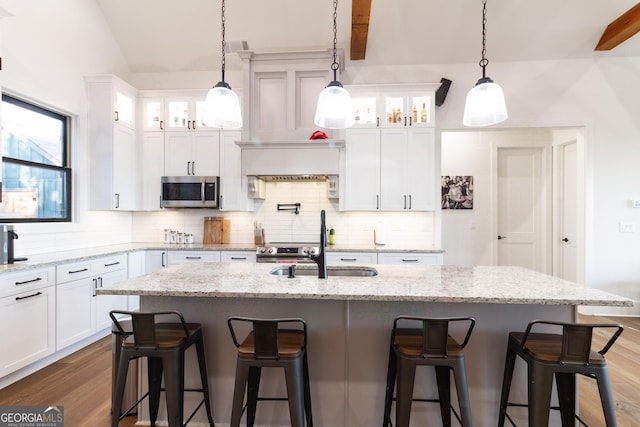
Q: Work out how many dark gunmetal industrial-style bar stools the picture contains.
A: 4